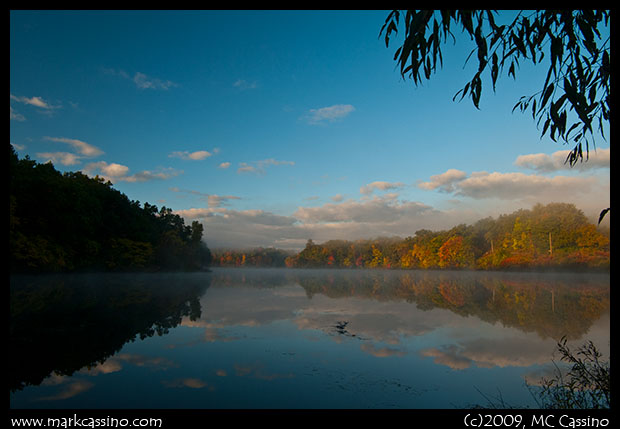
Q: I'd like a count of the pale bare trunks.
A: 2